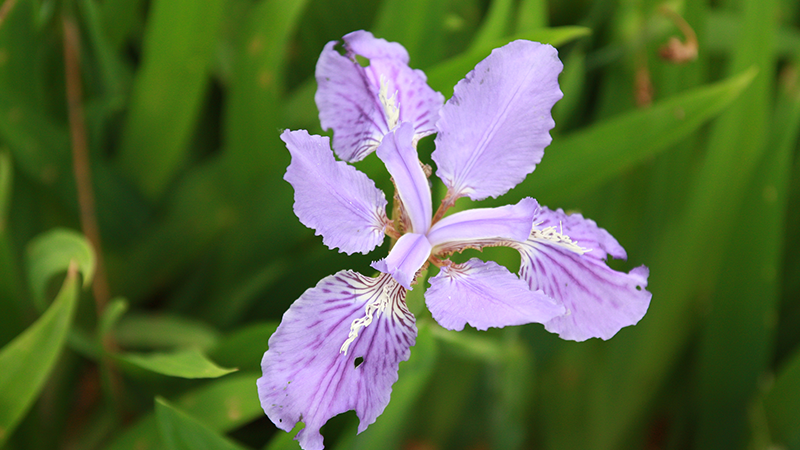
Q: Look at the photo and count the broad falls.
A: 3